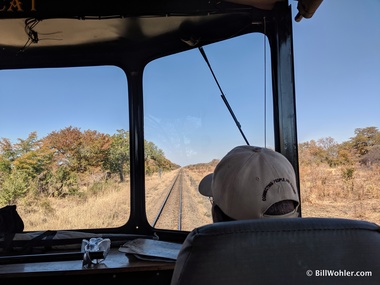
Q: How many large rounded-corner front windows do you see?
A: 2